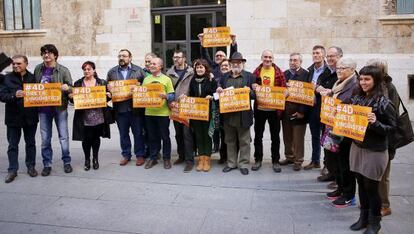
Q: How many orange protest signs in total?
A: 12